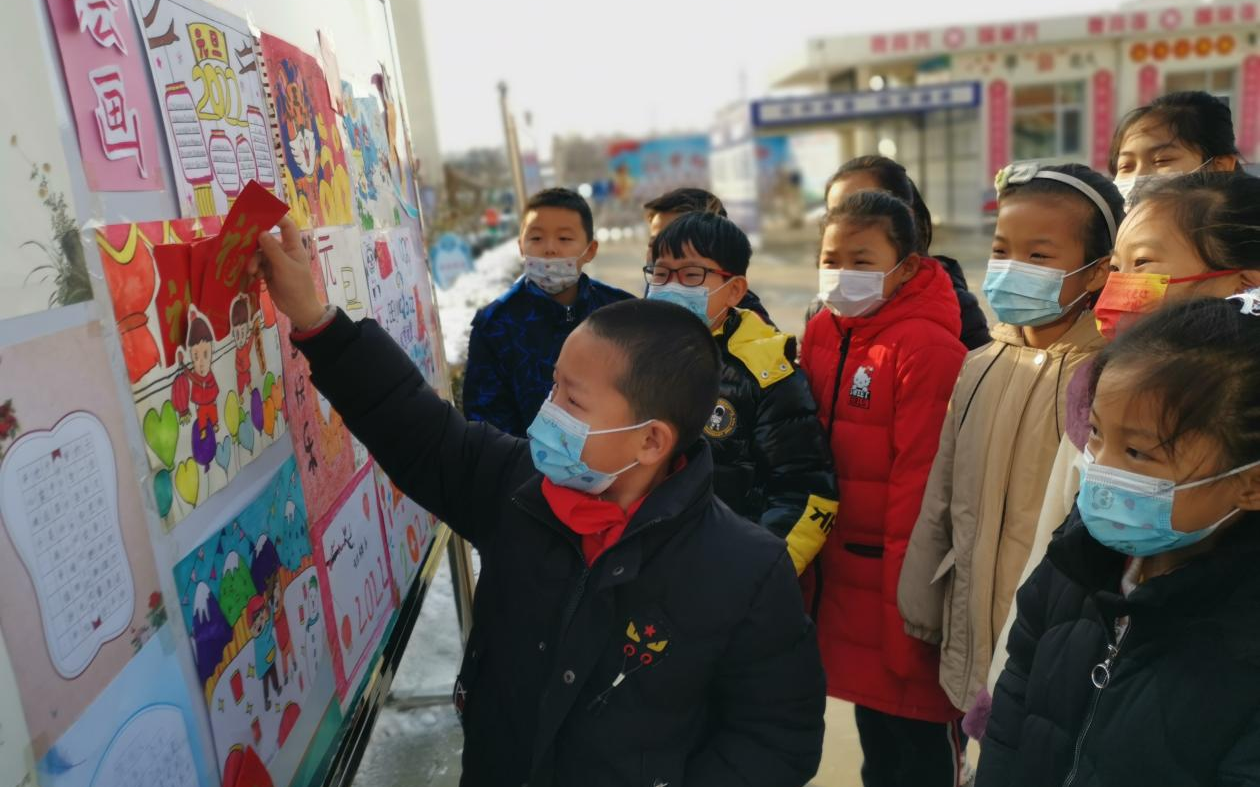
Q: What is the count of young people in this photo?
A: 10